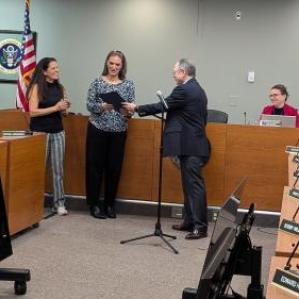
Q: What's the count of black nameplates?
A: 6